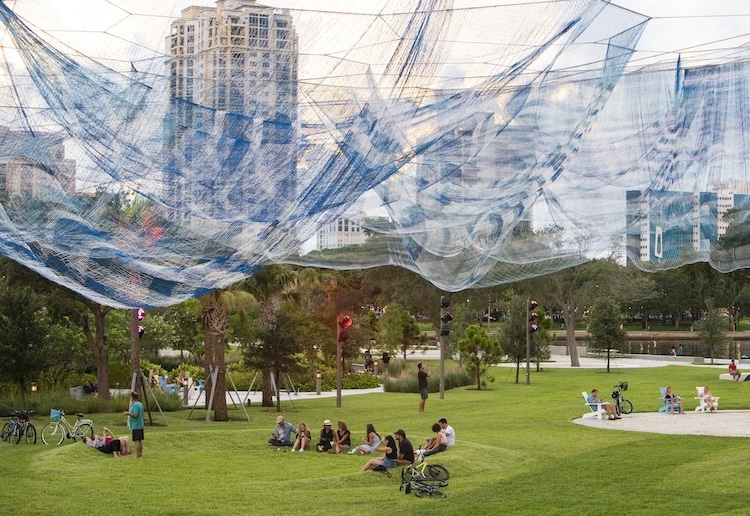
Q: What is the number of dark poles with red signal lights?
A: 4